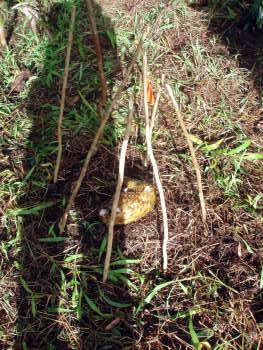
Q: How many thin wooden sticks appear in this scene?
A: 7